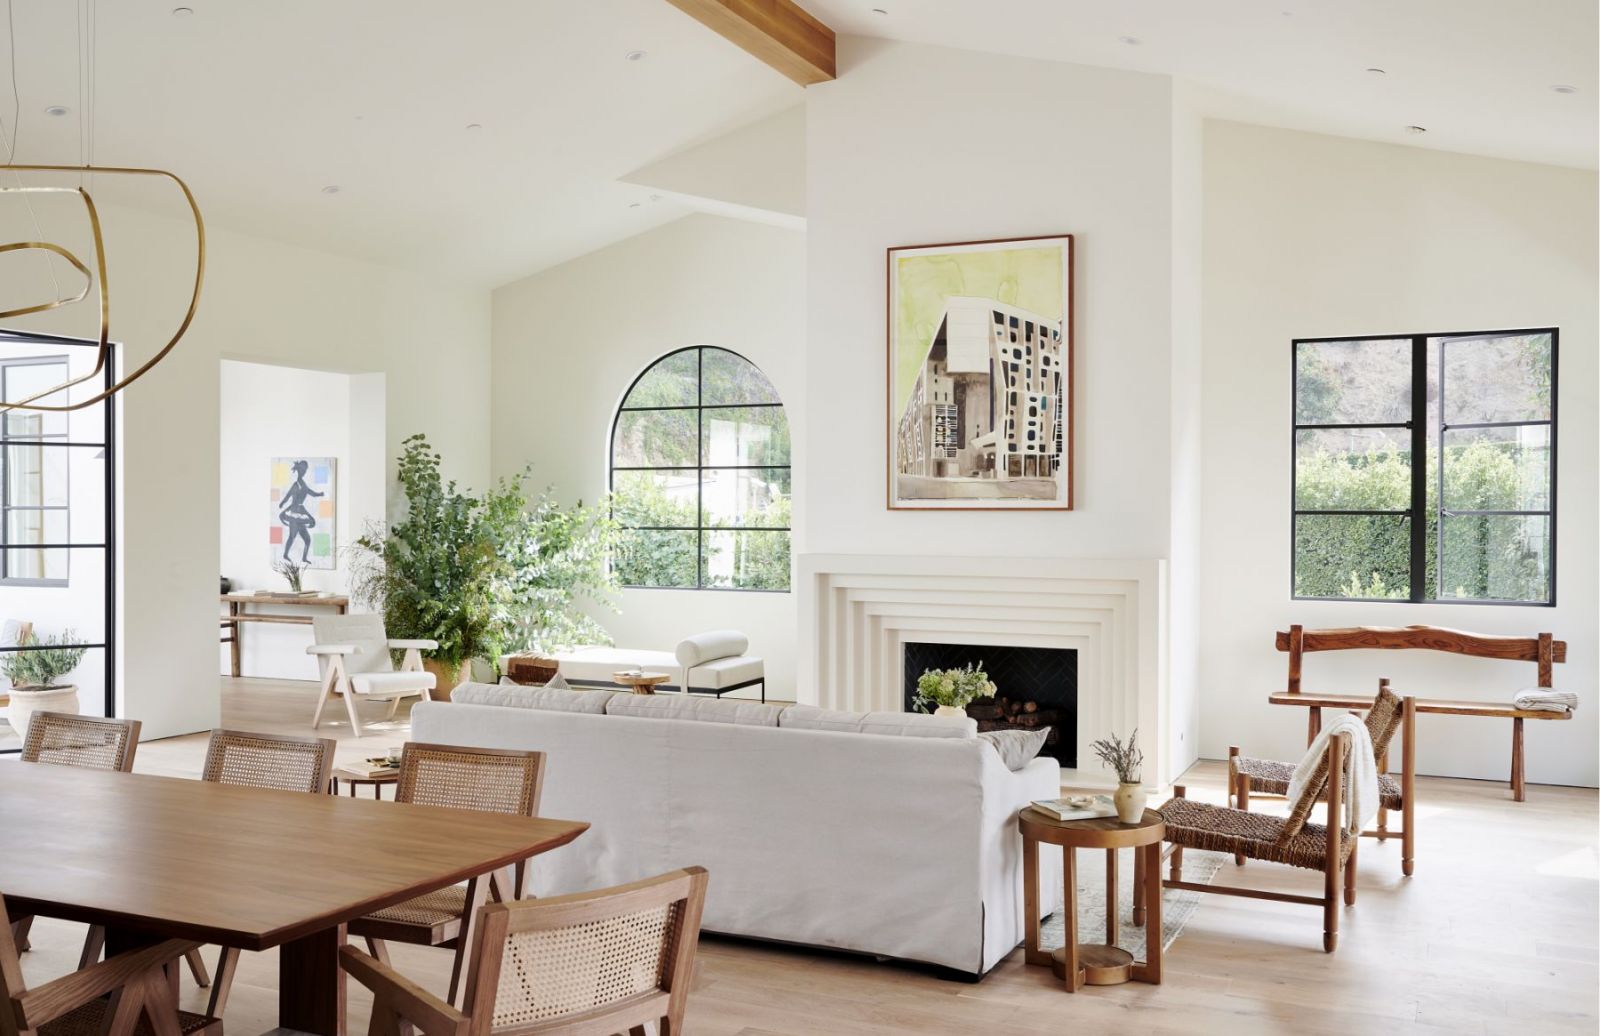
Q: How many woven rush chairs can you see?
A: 2